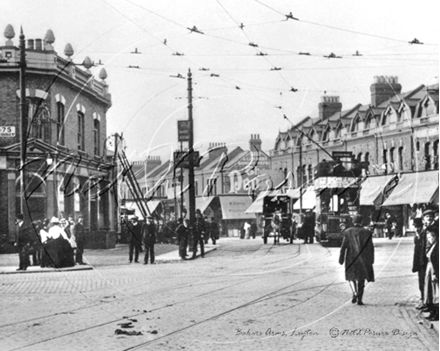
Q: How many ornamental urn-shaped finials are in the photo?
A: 5